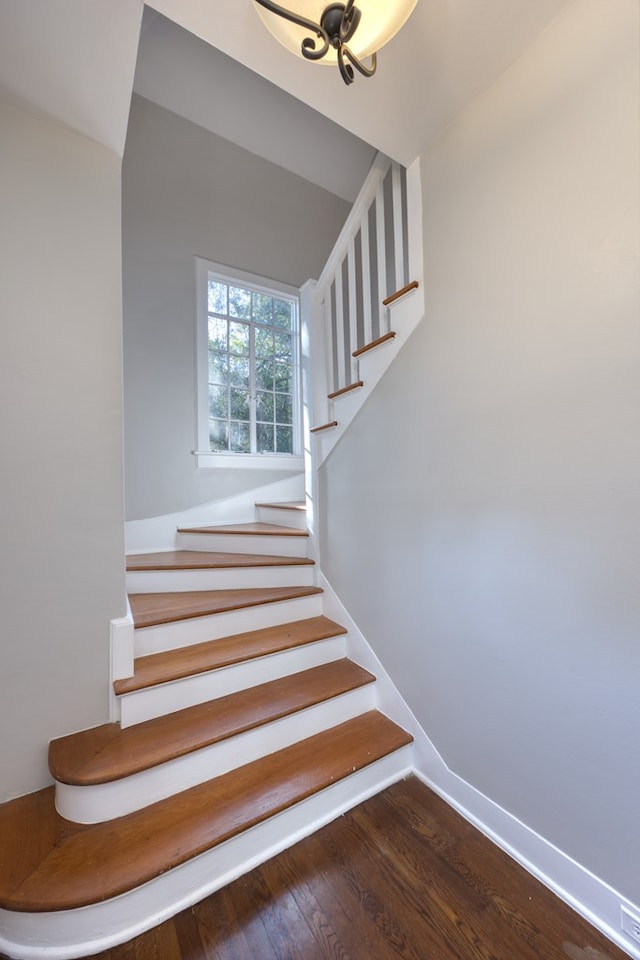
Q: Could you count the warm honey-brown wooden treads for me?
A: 11